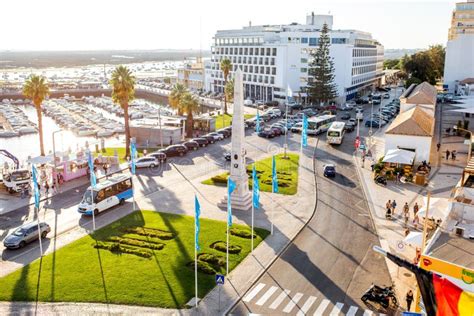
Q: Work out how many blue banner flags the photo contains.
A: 9